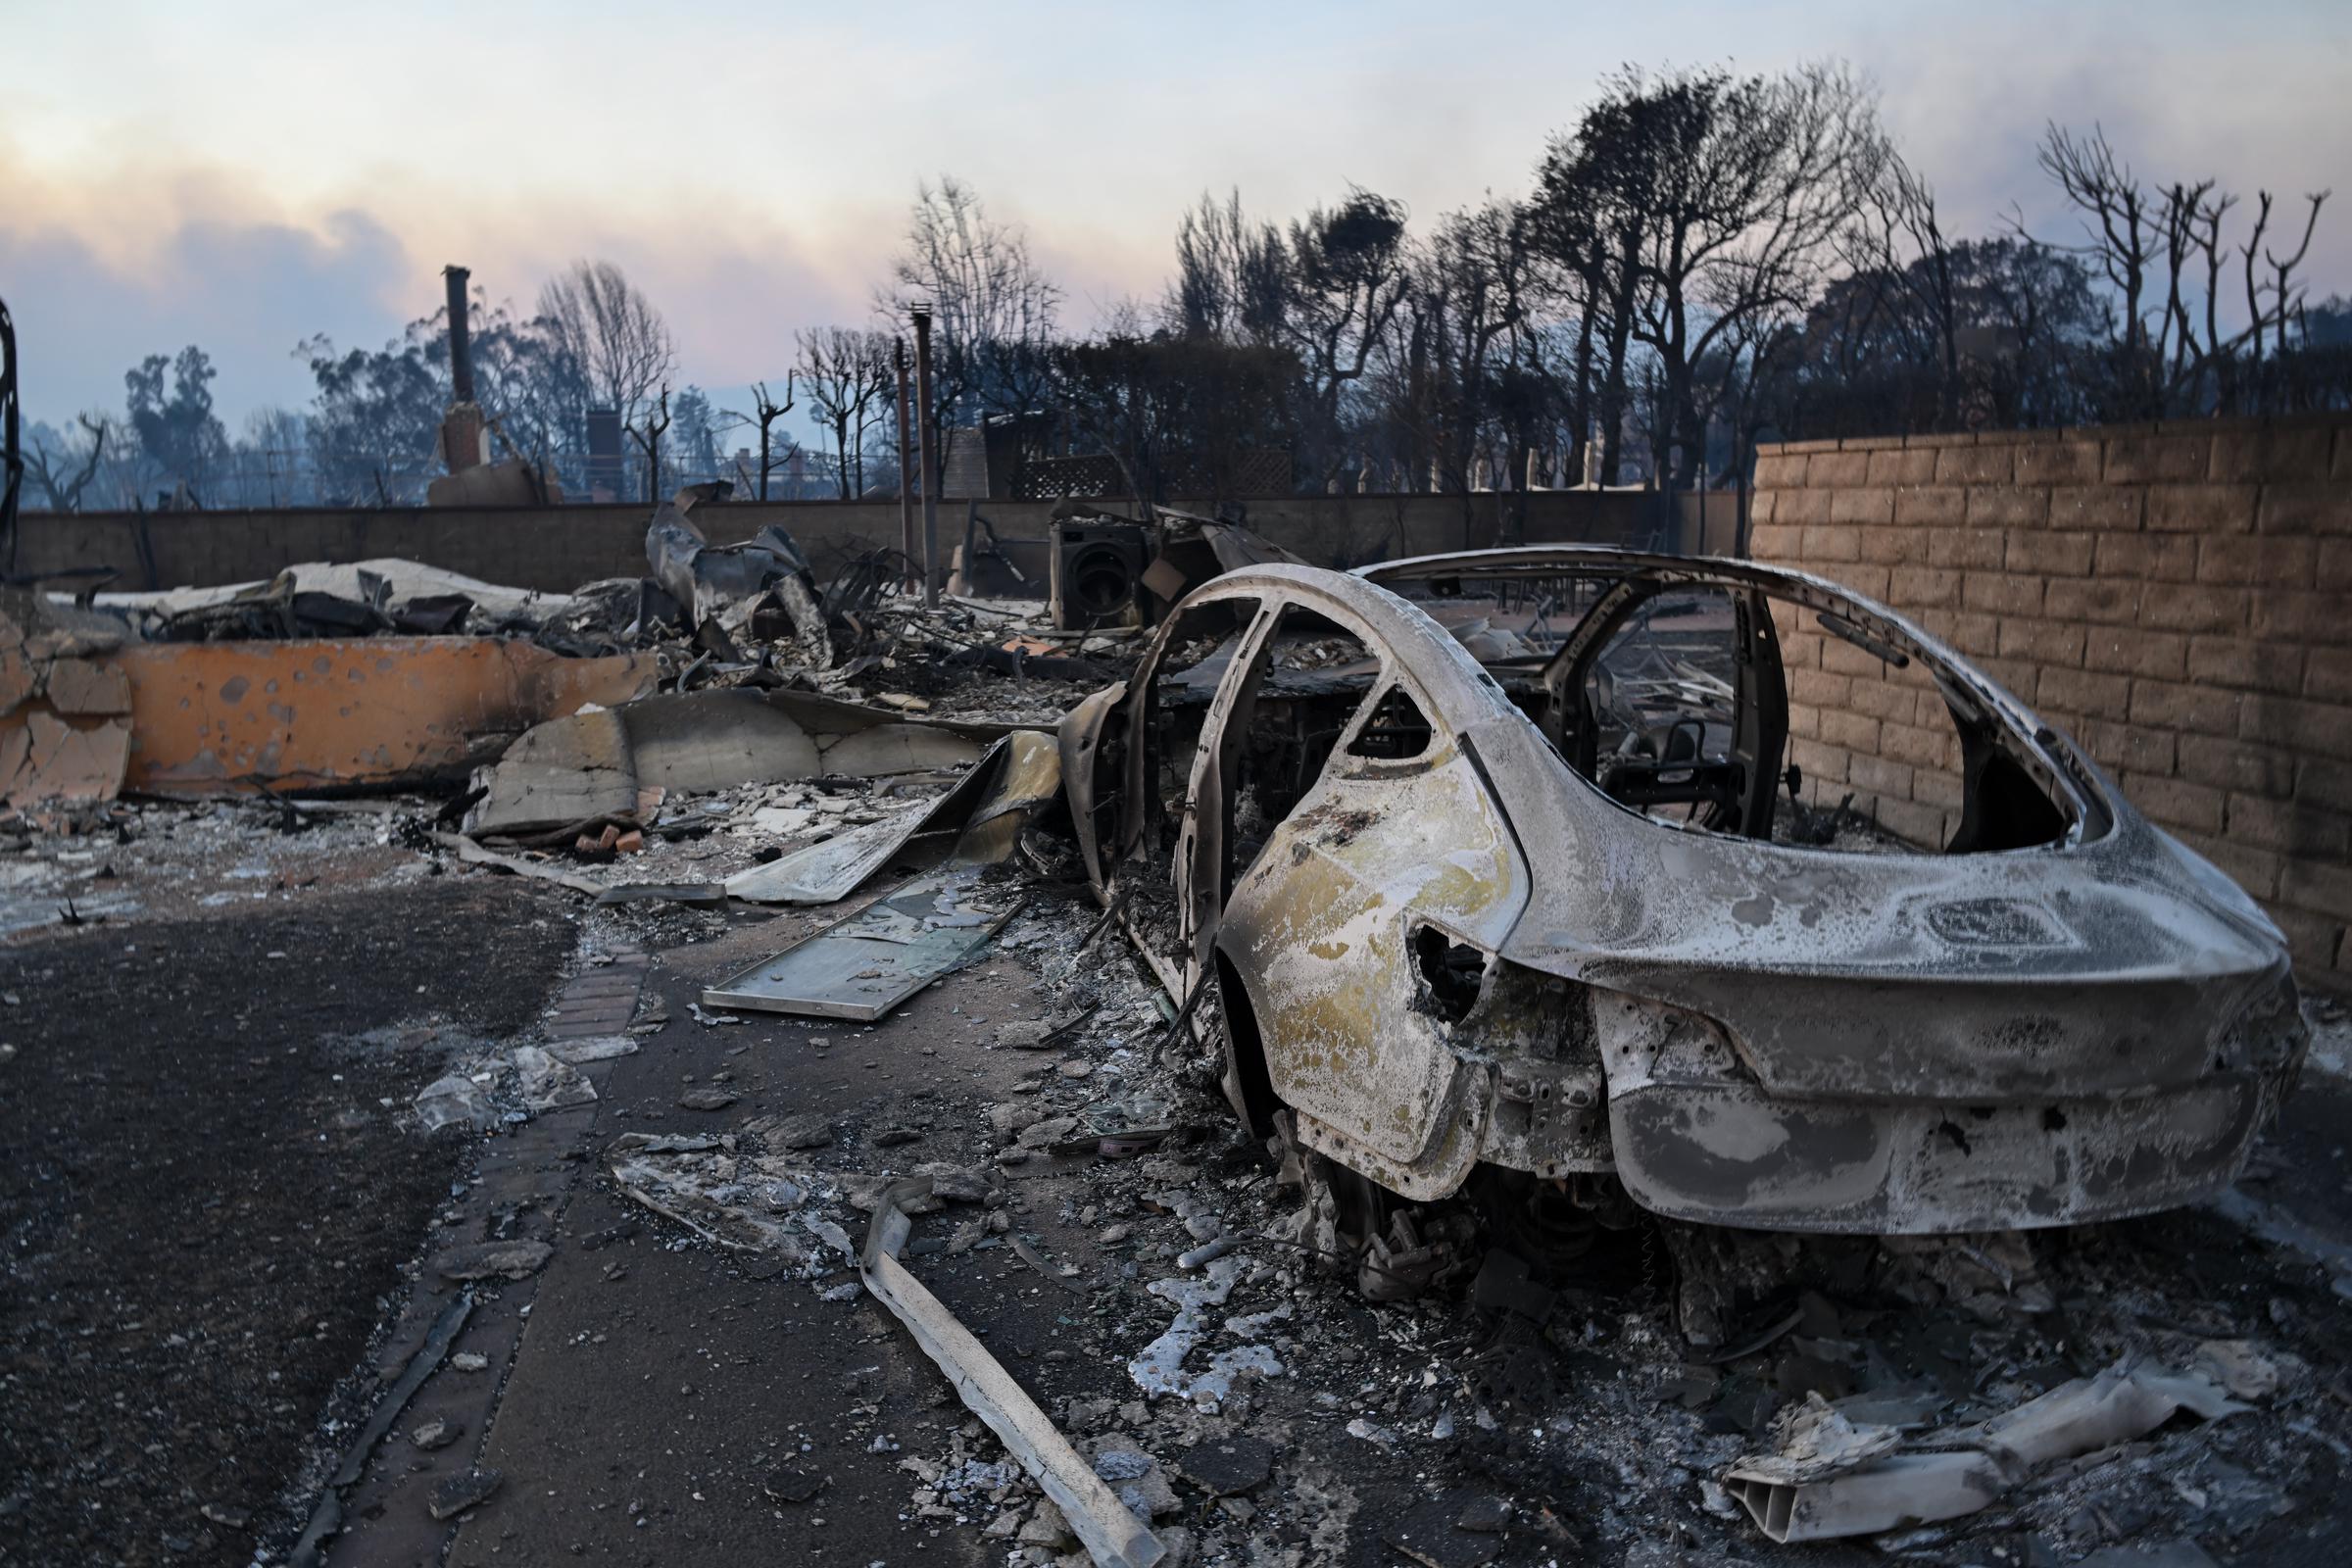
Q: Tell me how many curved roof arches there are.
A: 2